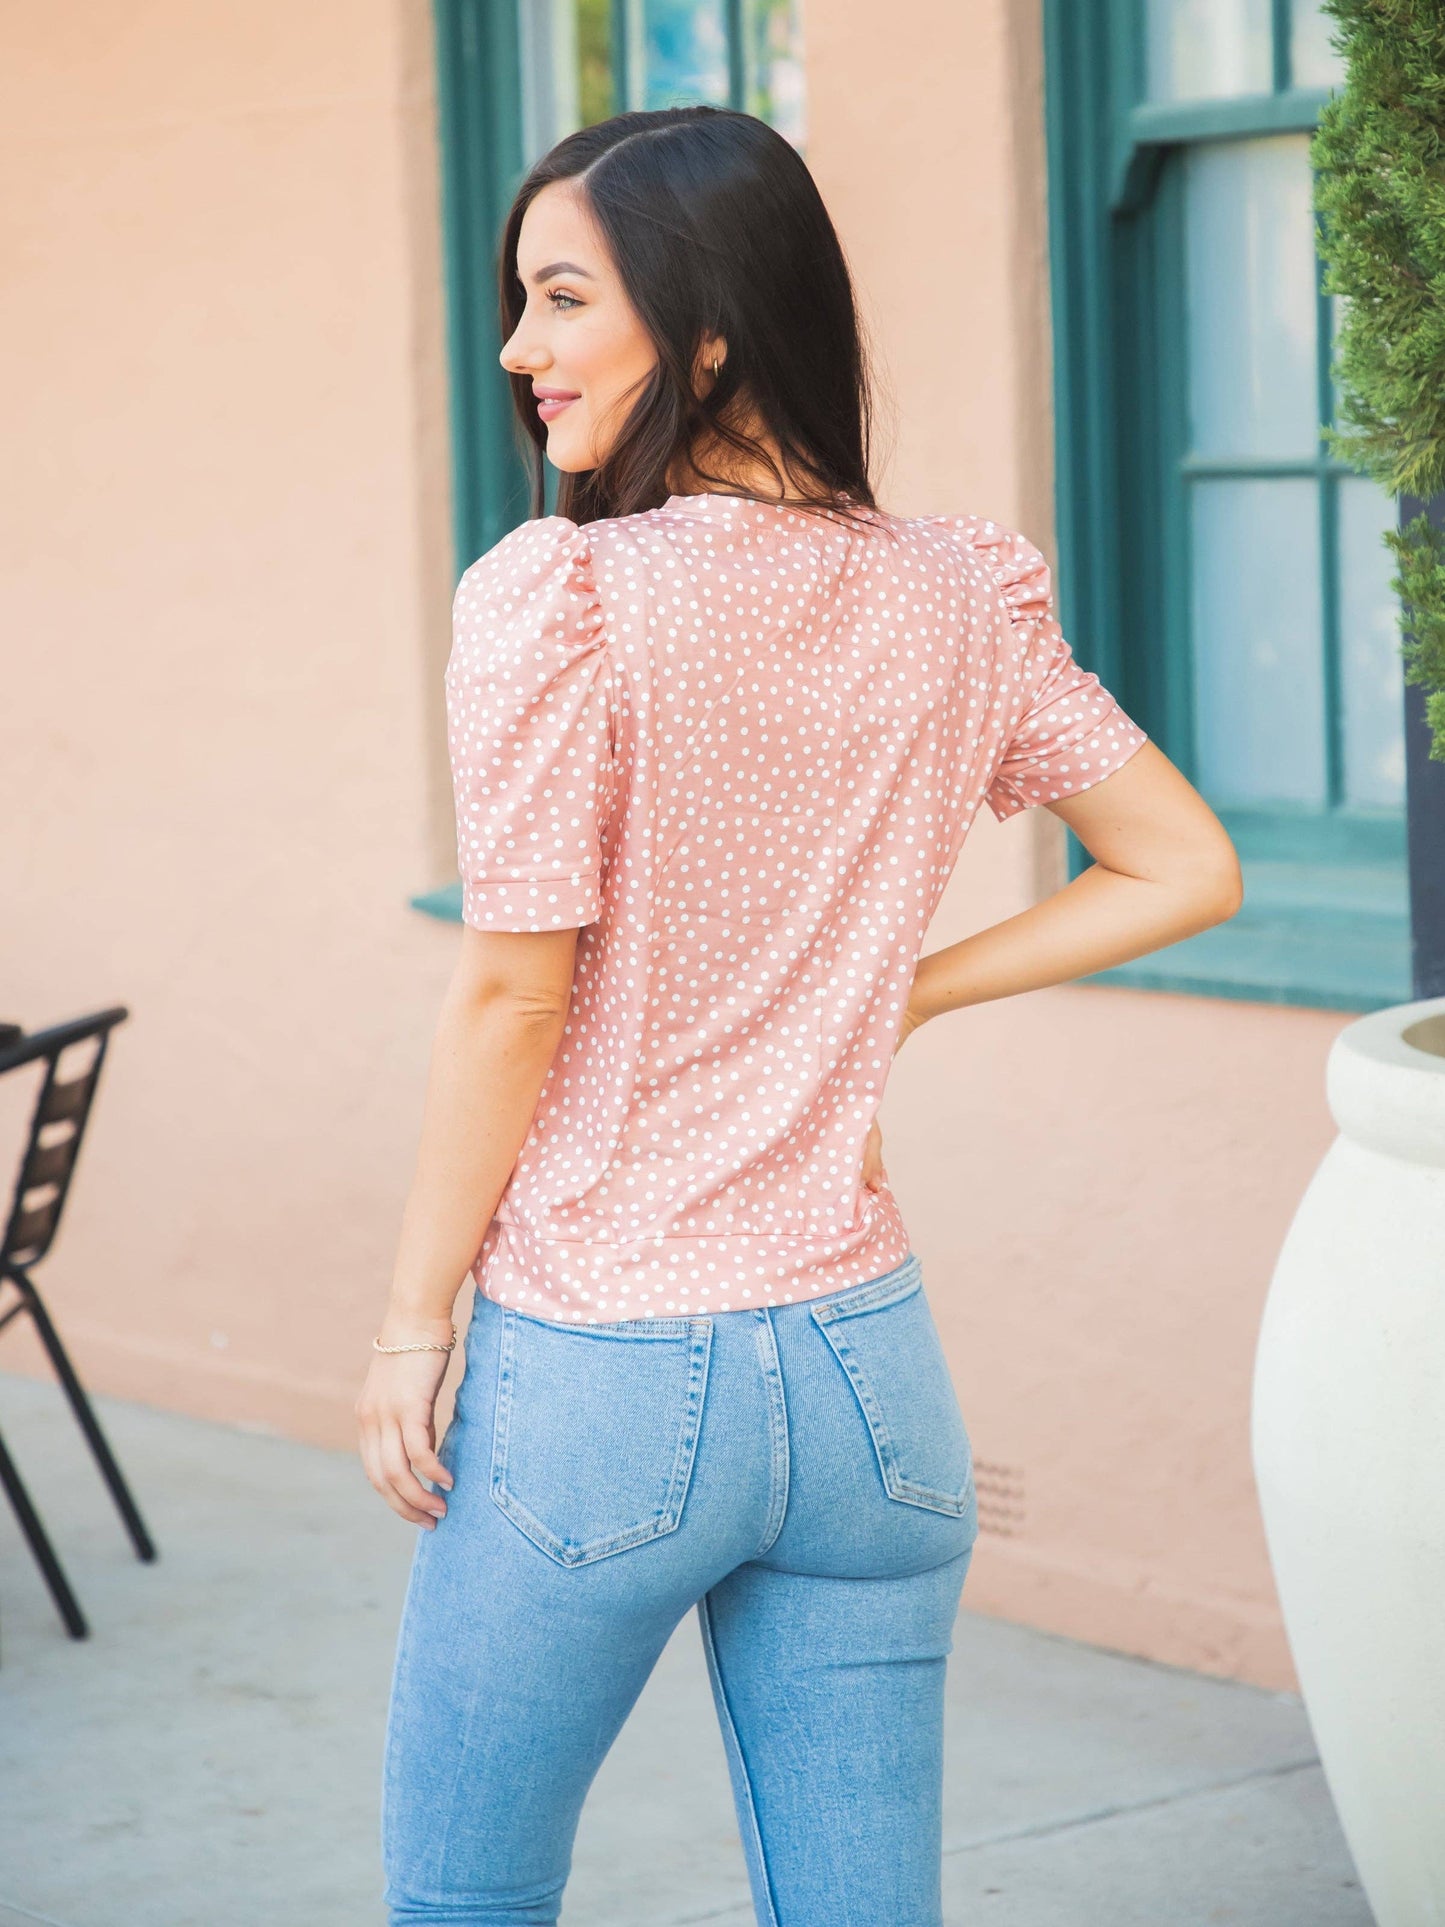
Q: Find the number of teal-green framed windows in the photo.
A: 2